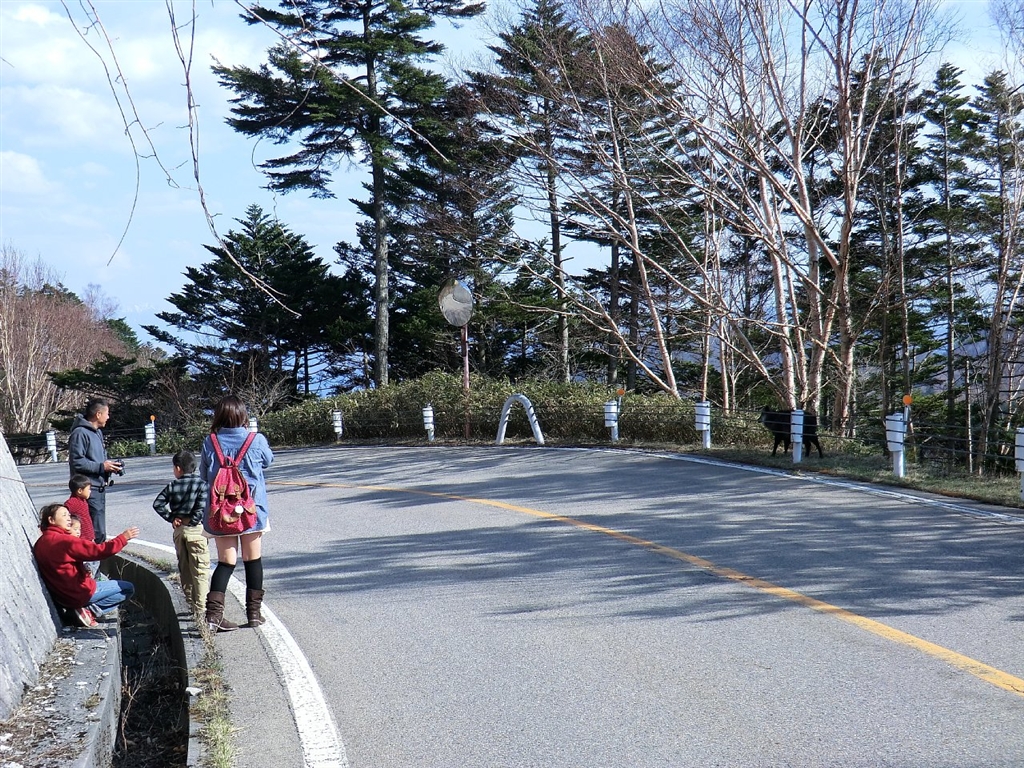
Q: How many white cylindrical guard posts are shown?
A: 10